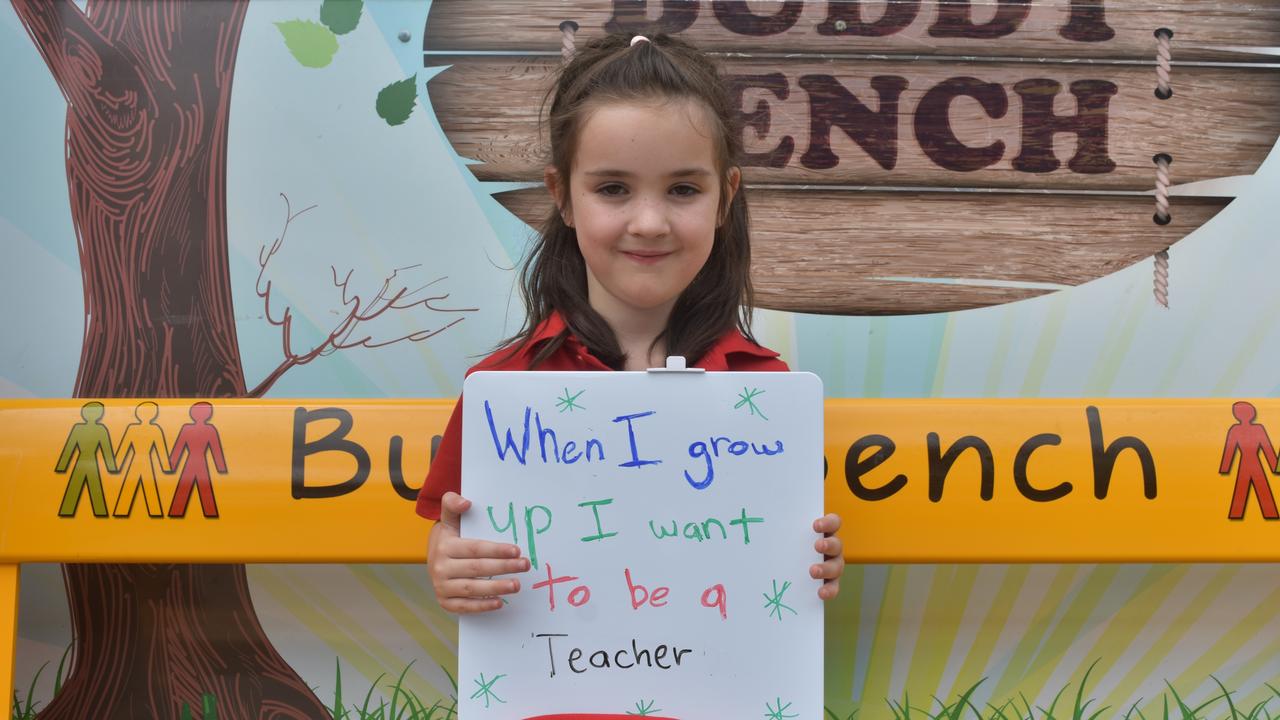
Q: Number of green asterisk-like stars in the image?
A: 6